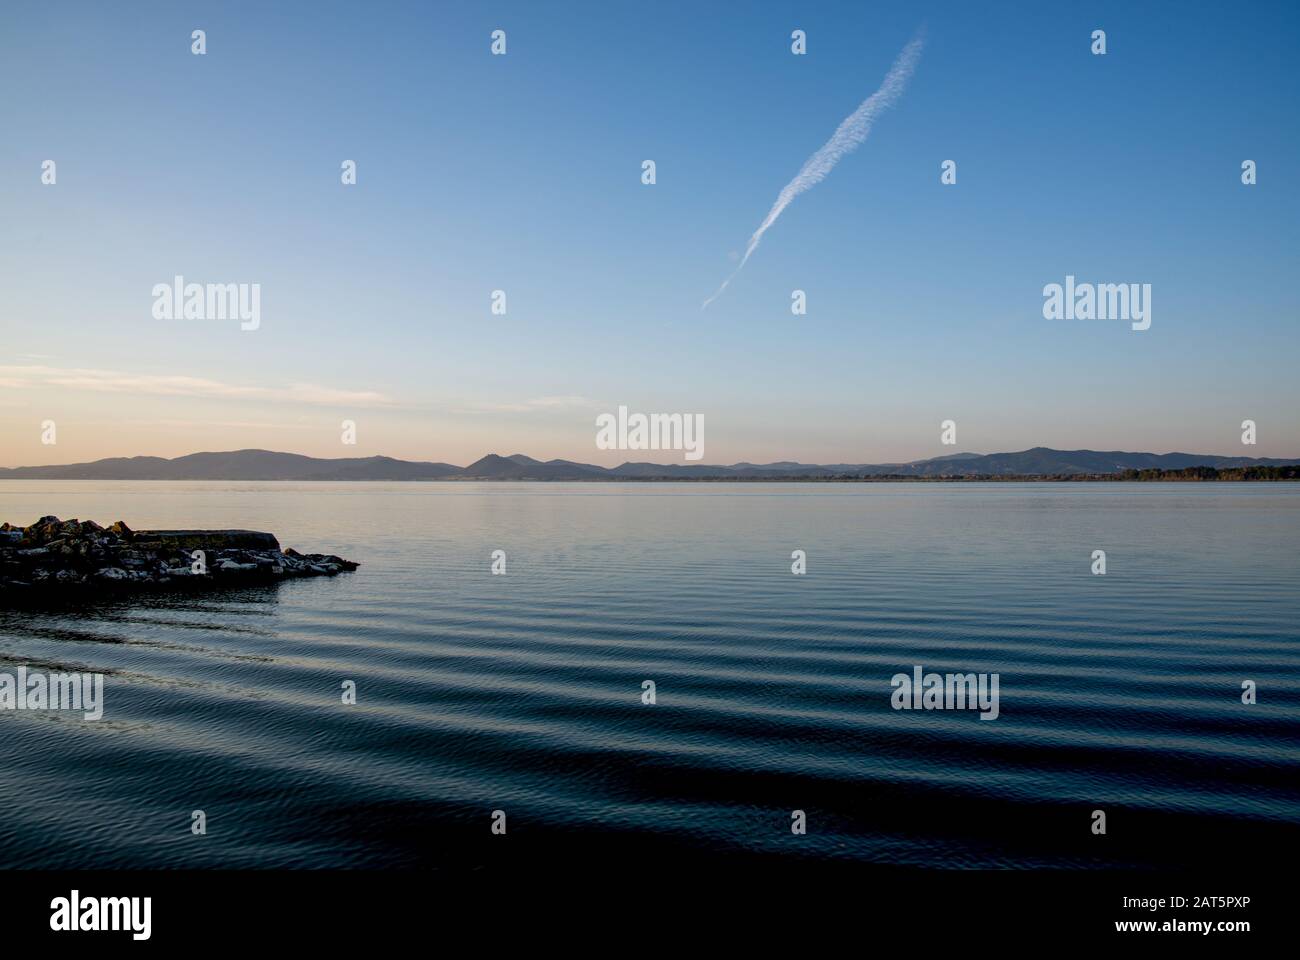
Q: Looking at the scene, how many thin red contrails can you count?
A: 0